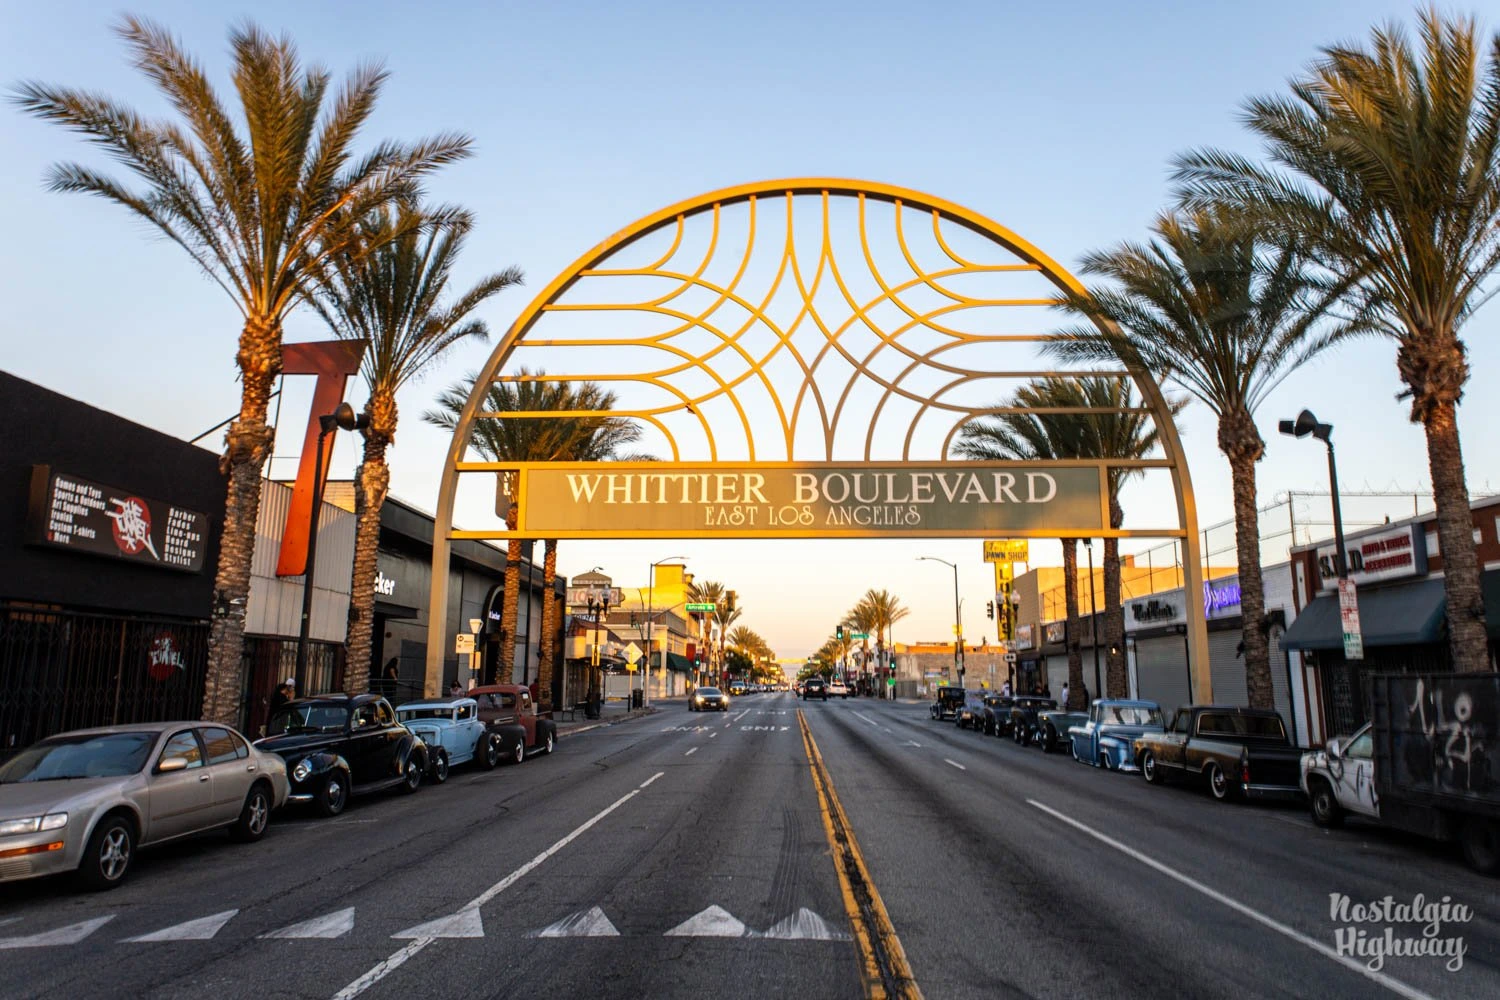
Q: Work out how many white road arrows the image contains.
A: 7